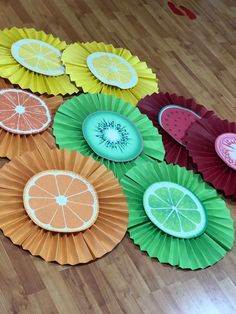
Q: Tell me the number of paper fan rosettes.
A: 8